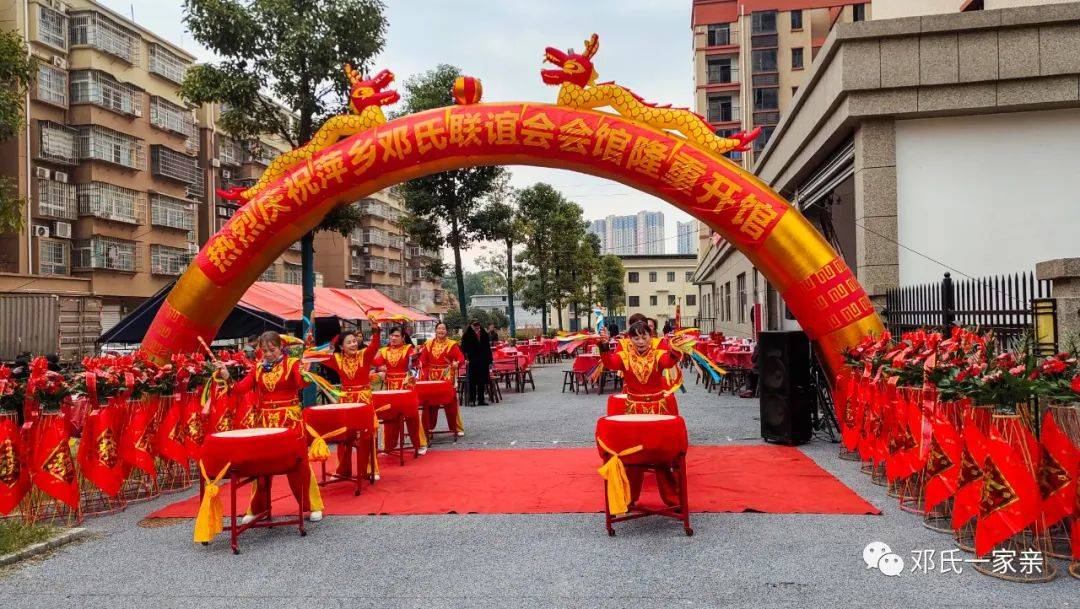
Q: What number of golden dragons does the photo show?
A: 2